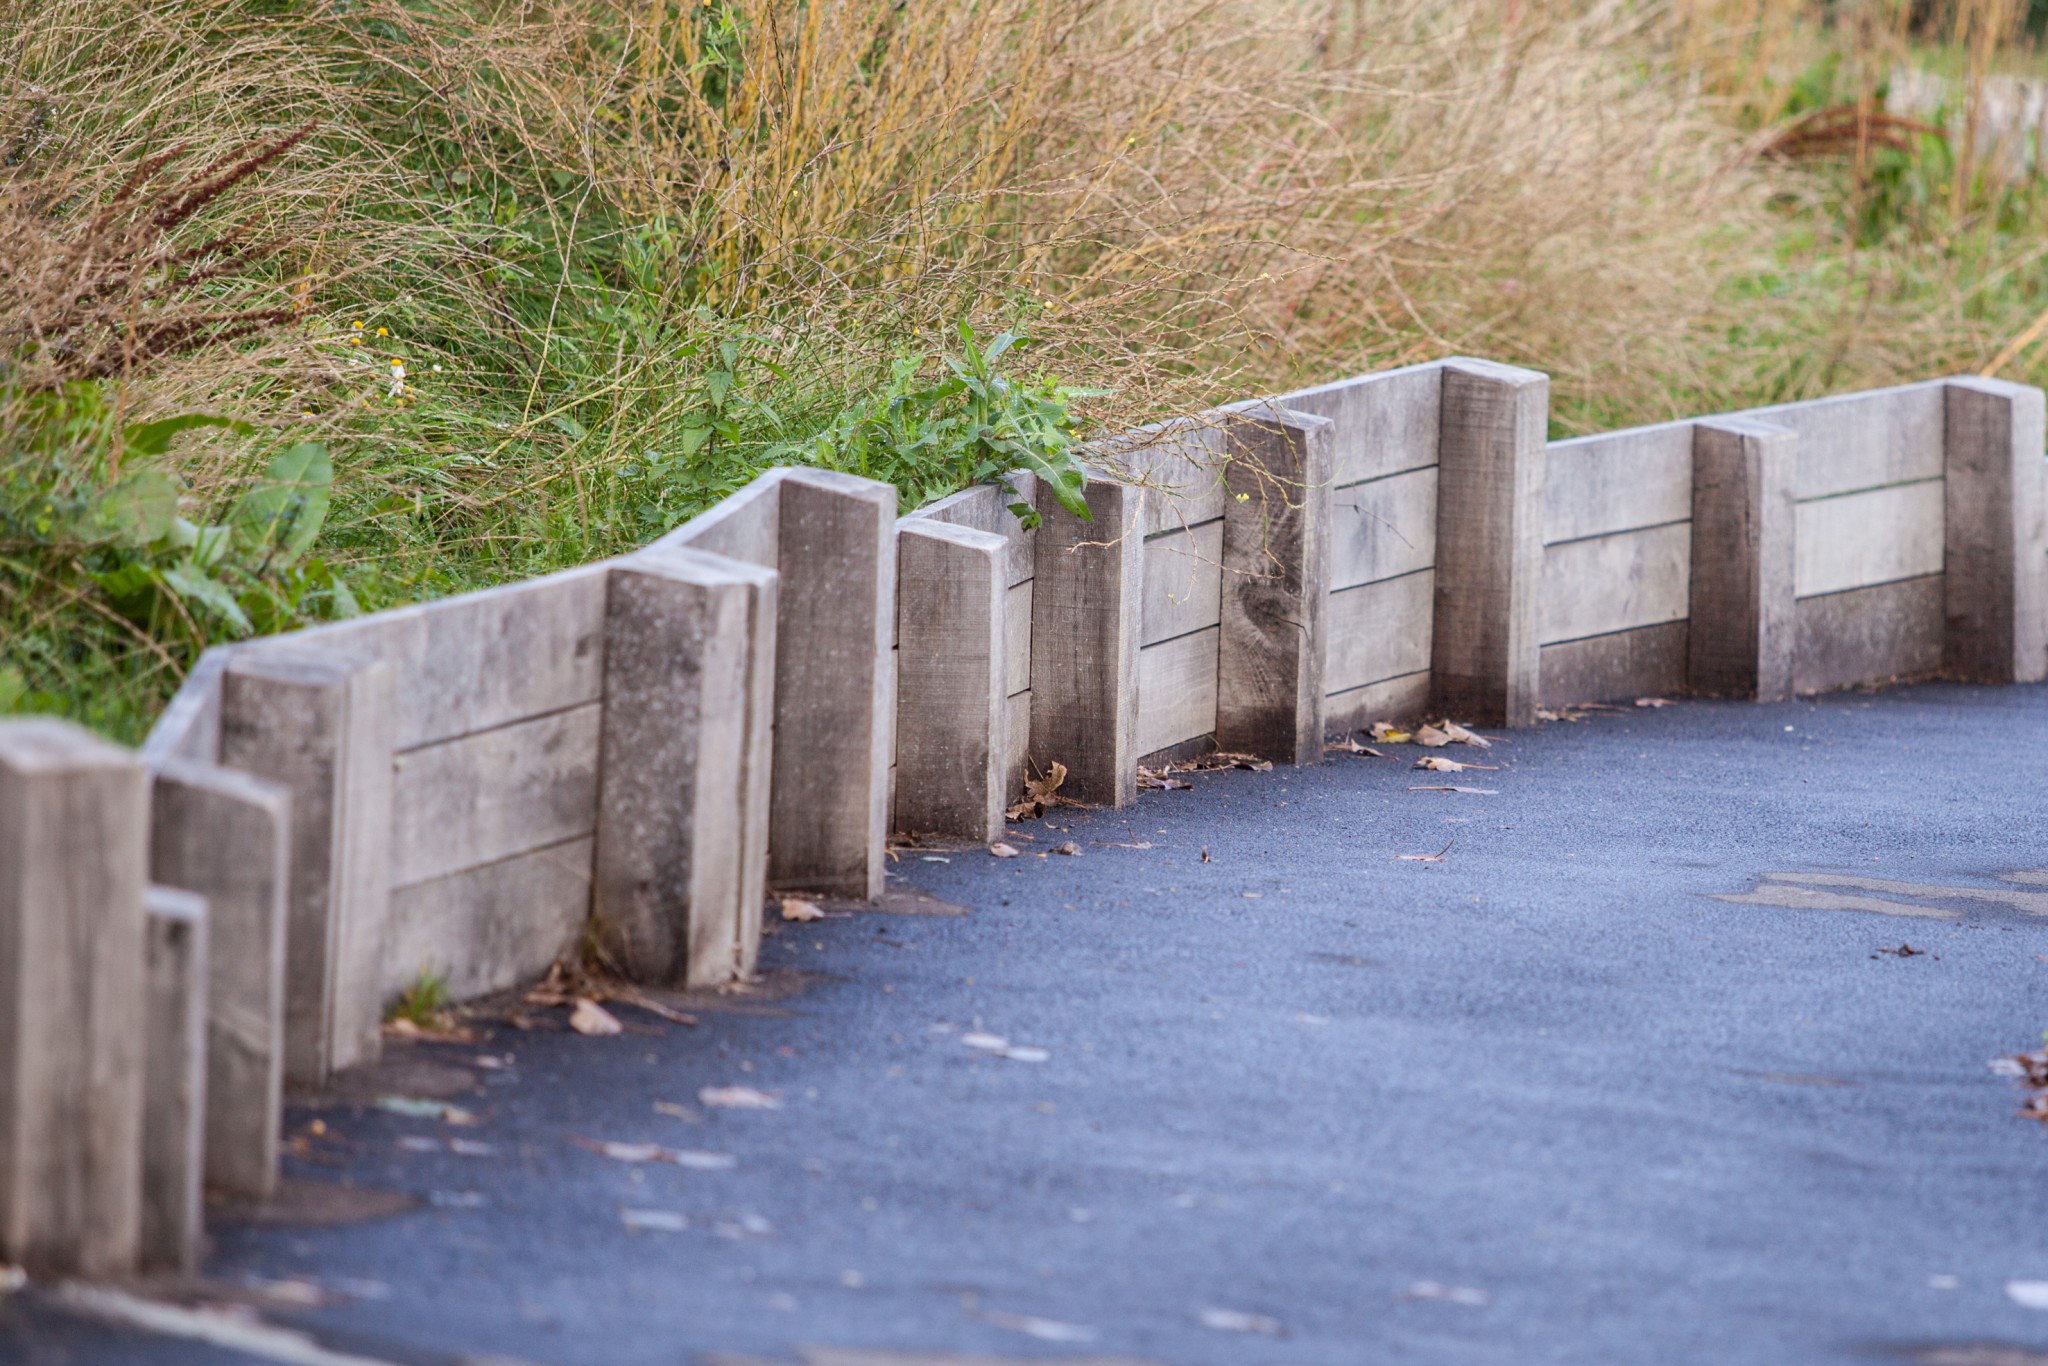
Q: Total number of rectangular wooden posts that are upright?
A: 12